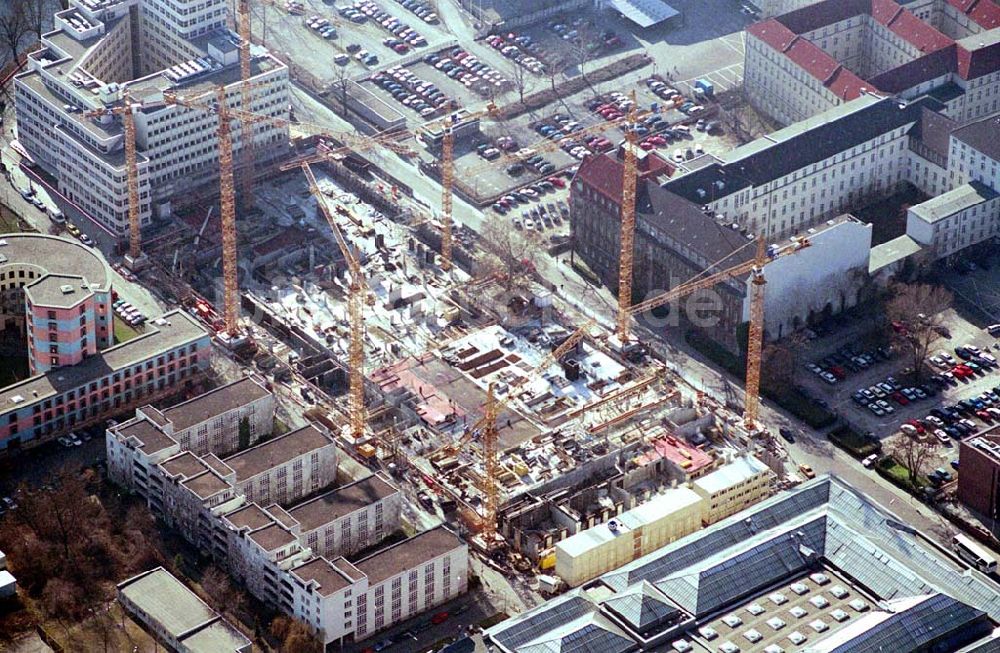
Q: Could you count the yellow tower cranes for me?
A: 8